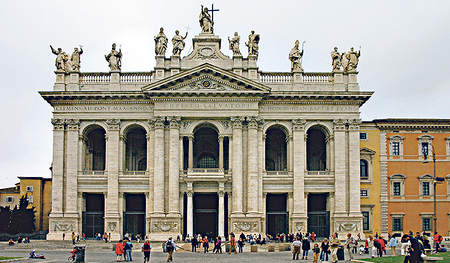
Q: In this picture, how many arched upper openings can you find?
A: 5